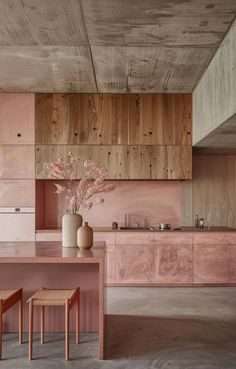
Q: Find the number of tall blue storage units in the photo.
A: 0